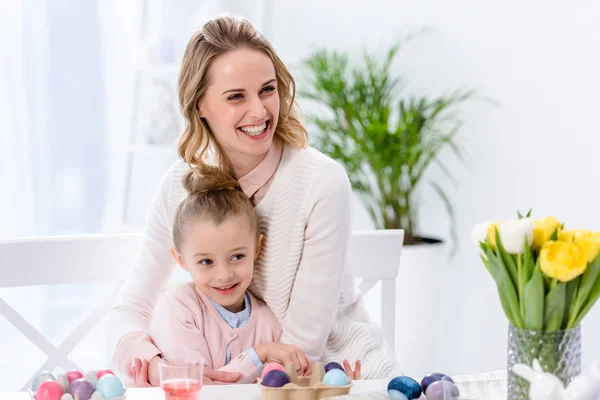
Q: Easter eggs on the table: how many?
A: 14